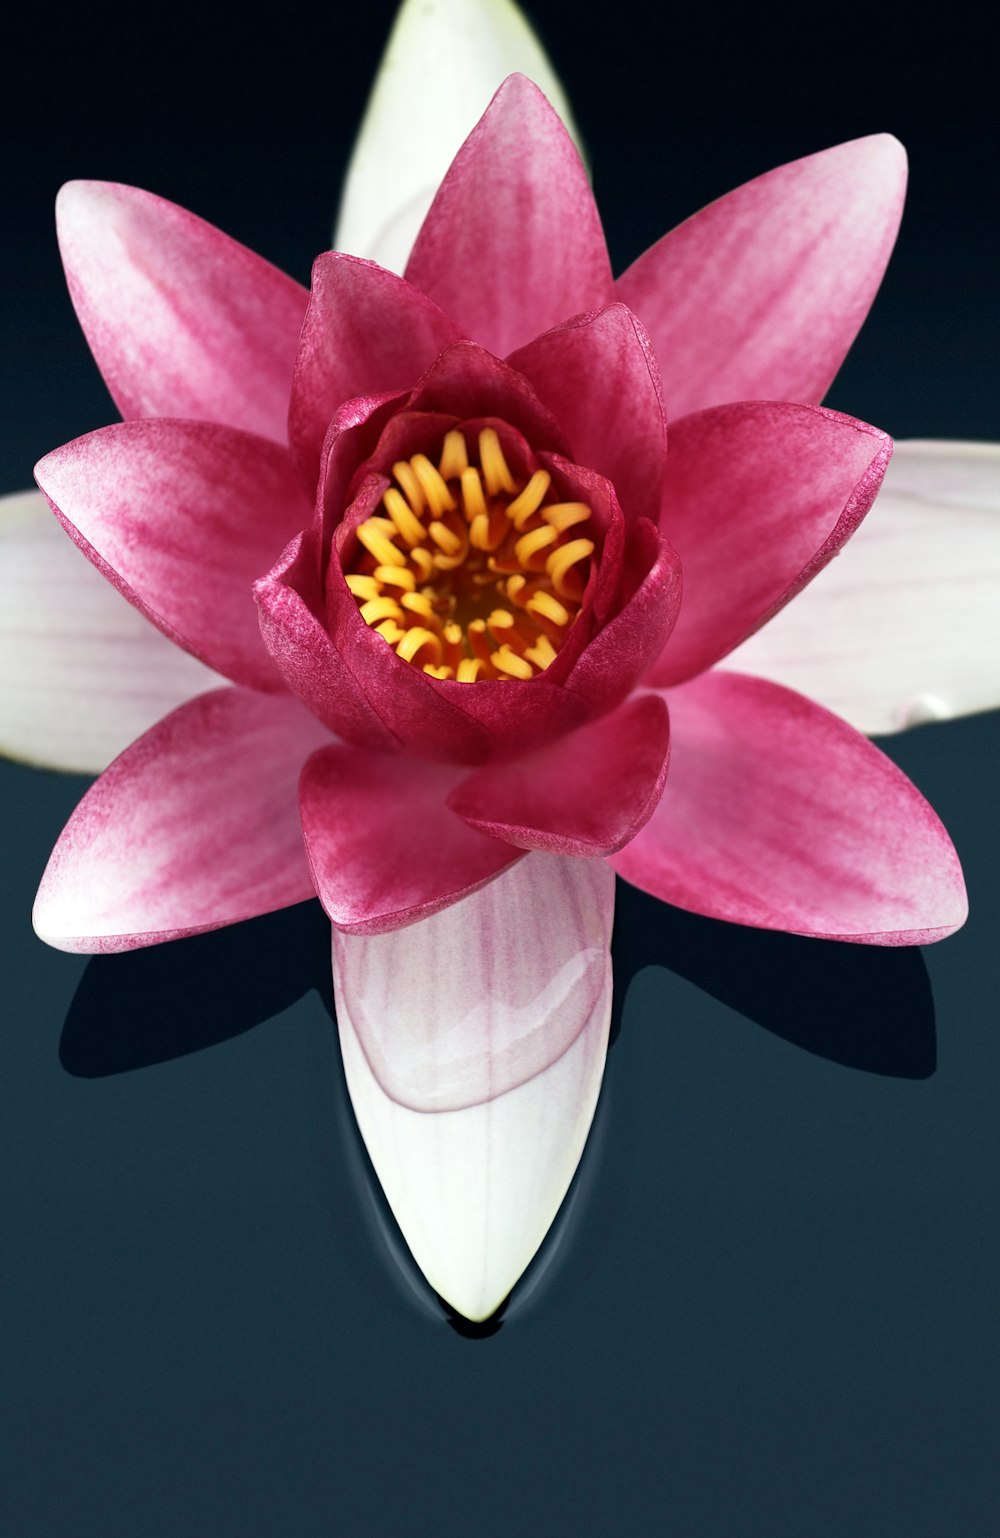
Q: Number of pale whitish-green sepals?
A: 4